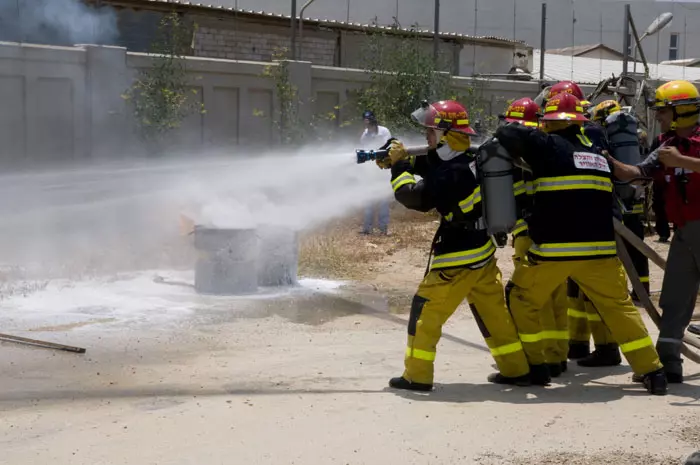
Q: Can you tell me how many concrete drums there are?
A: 2